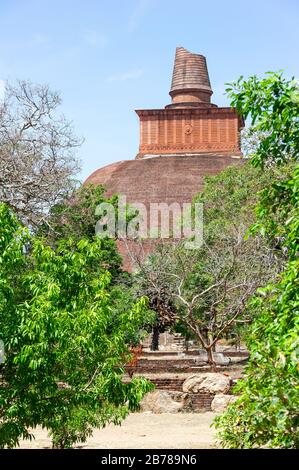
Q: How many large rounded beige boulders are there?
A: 3